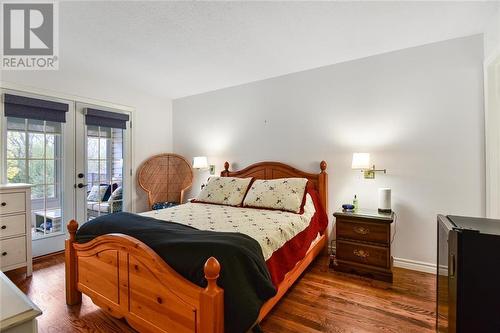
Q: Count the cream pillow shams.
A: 2